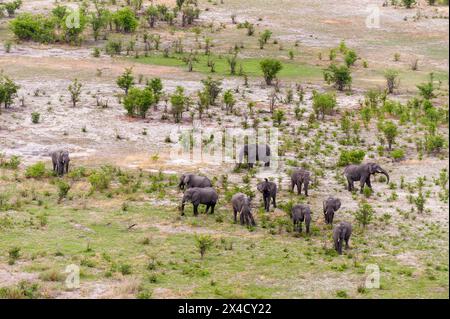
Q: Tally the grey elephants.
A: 11